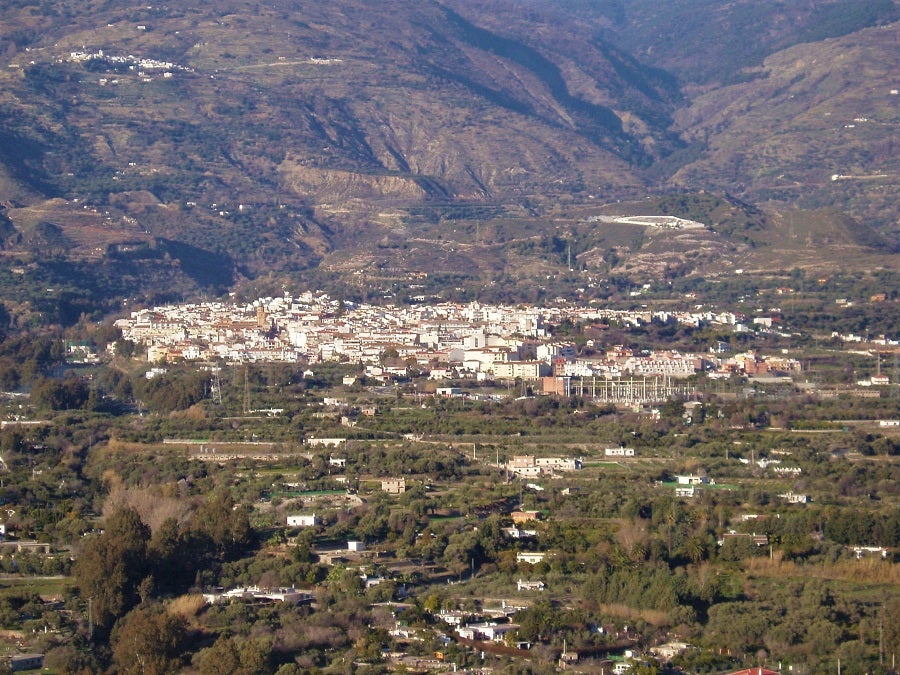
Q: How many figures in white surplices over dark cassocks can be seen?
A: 0